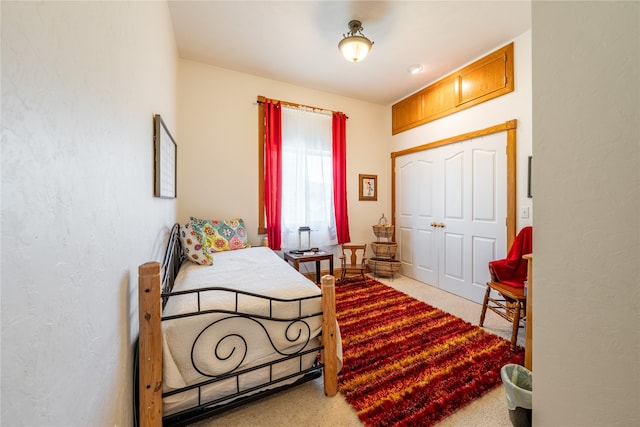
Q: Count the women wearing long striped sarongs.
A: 0